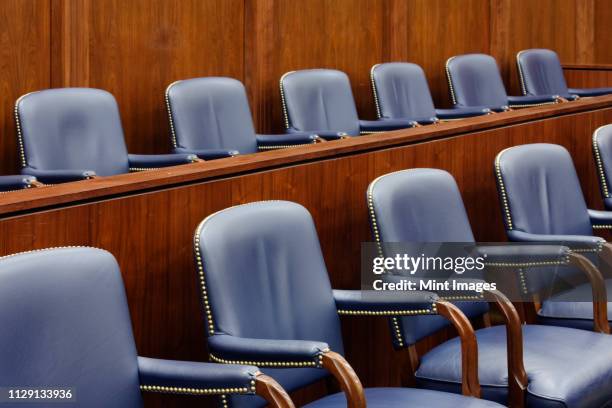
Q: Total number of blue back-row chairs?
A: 6